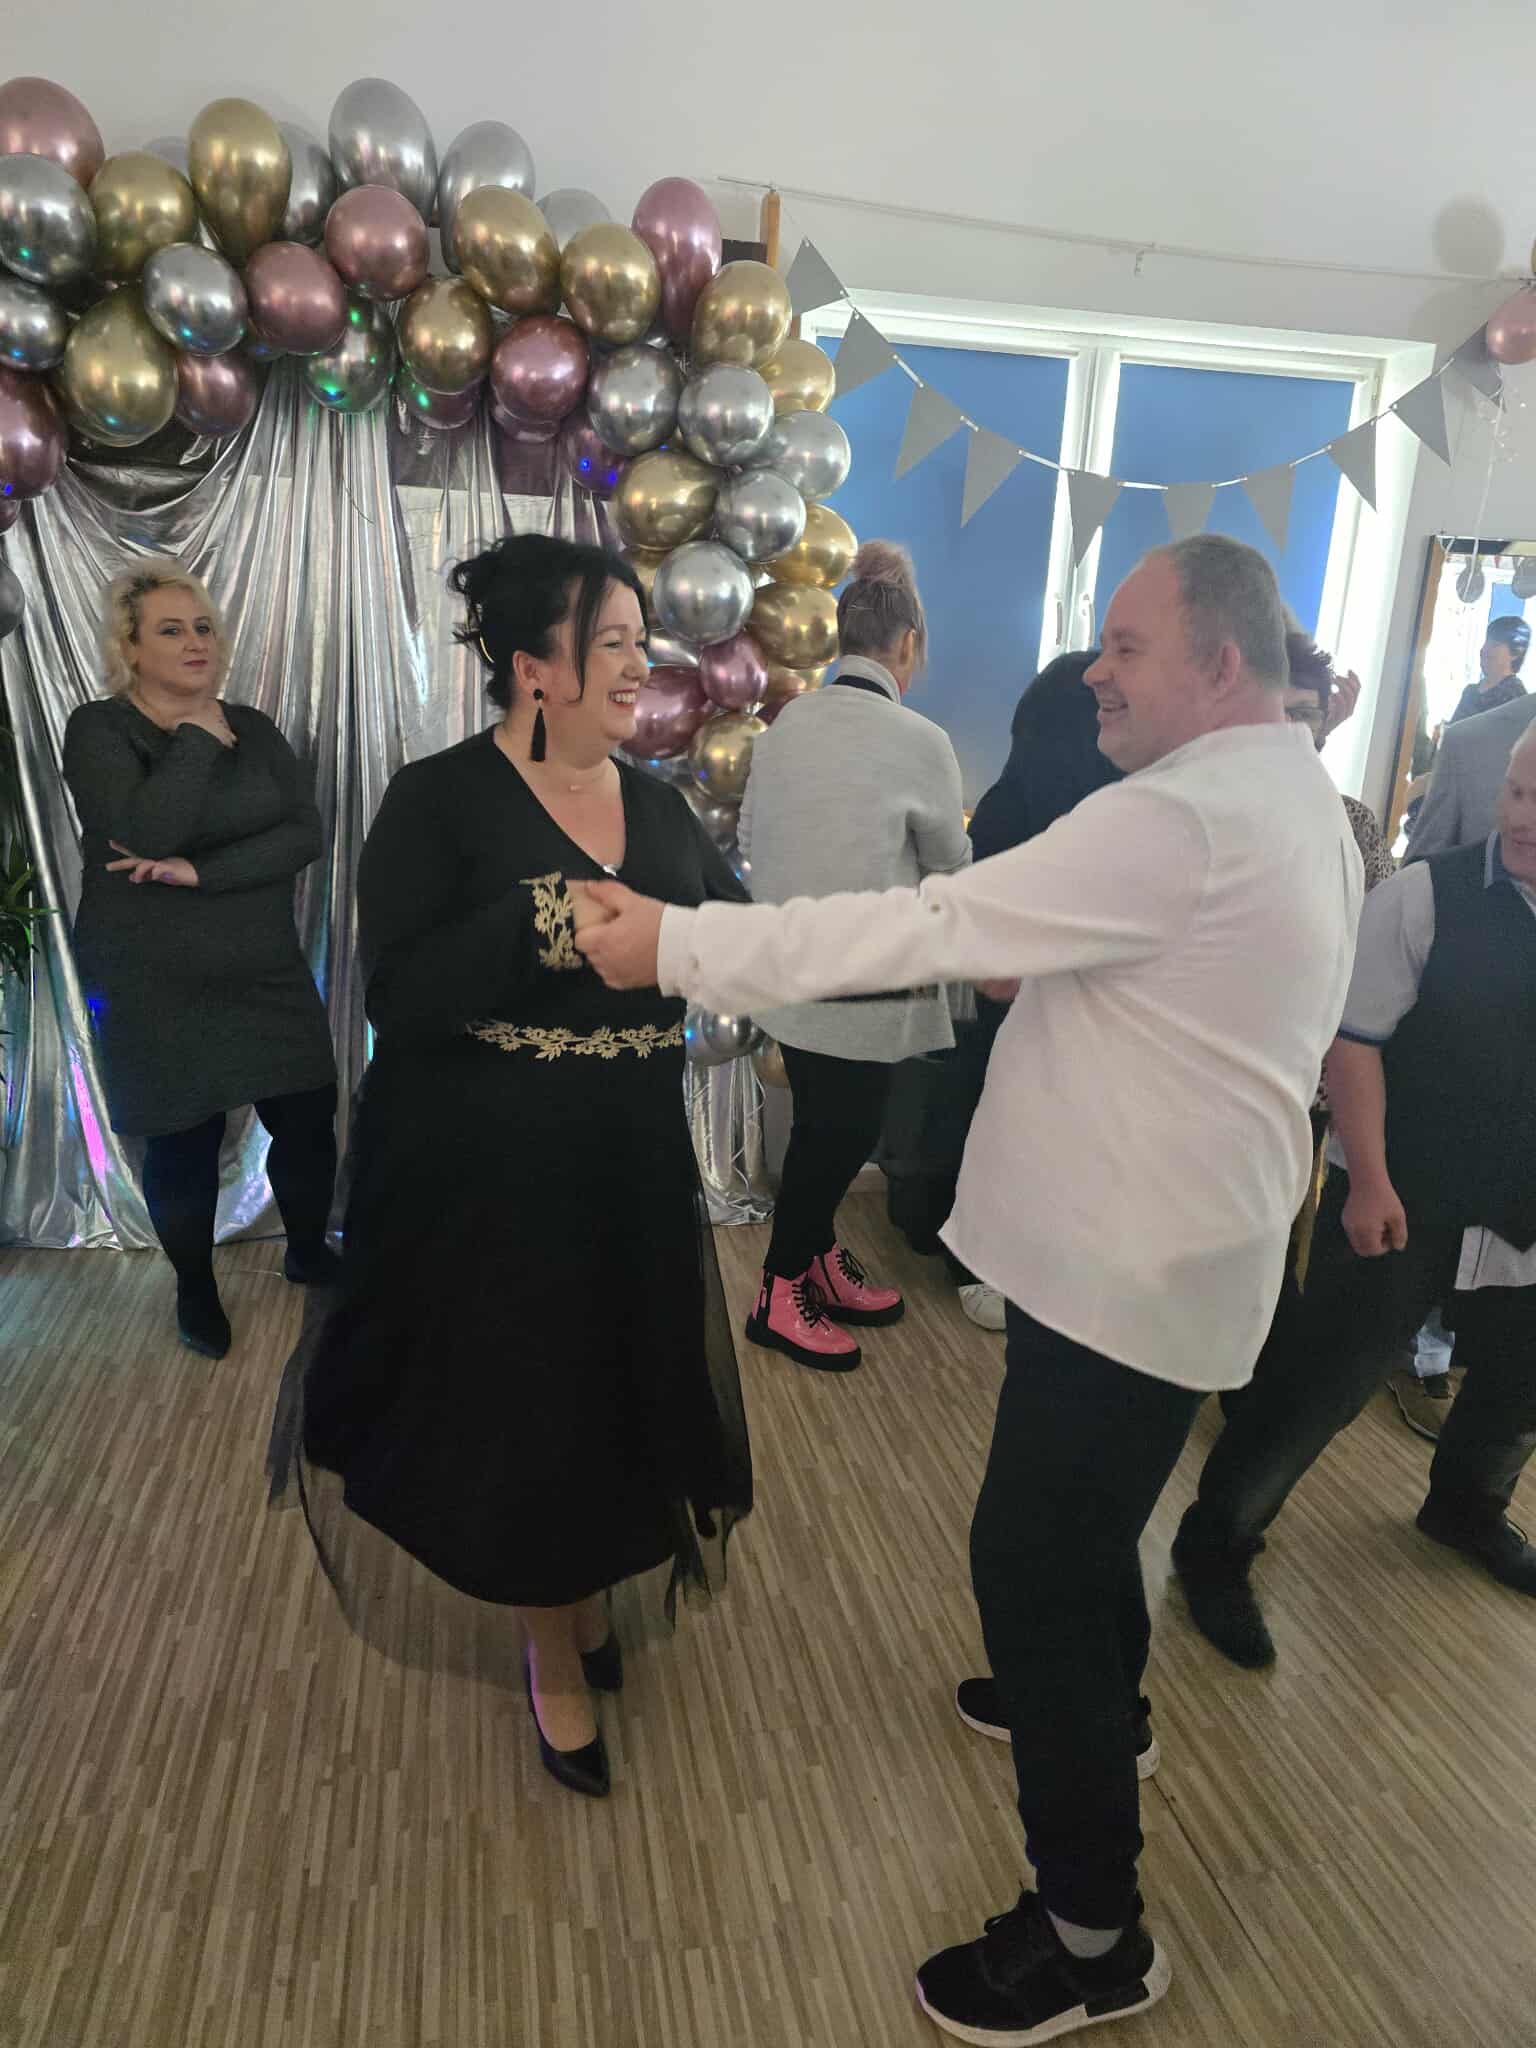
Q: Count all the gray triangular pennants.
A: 10